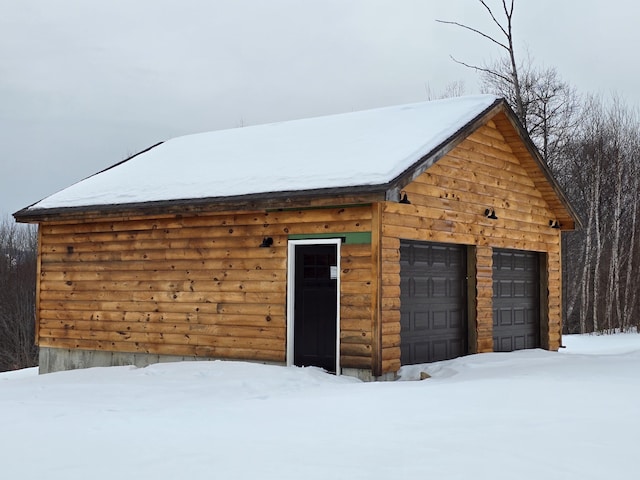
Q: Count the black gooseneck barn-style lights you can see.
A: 4